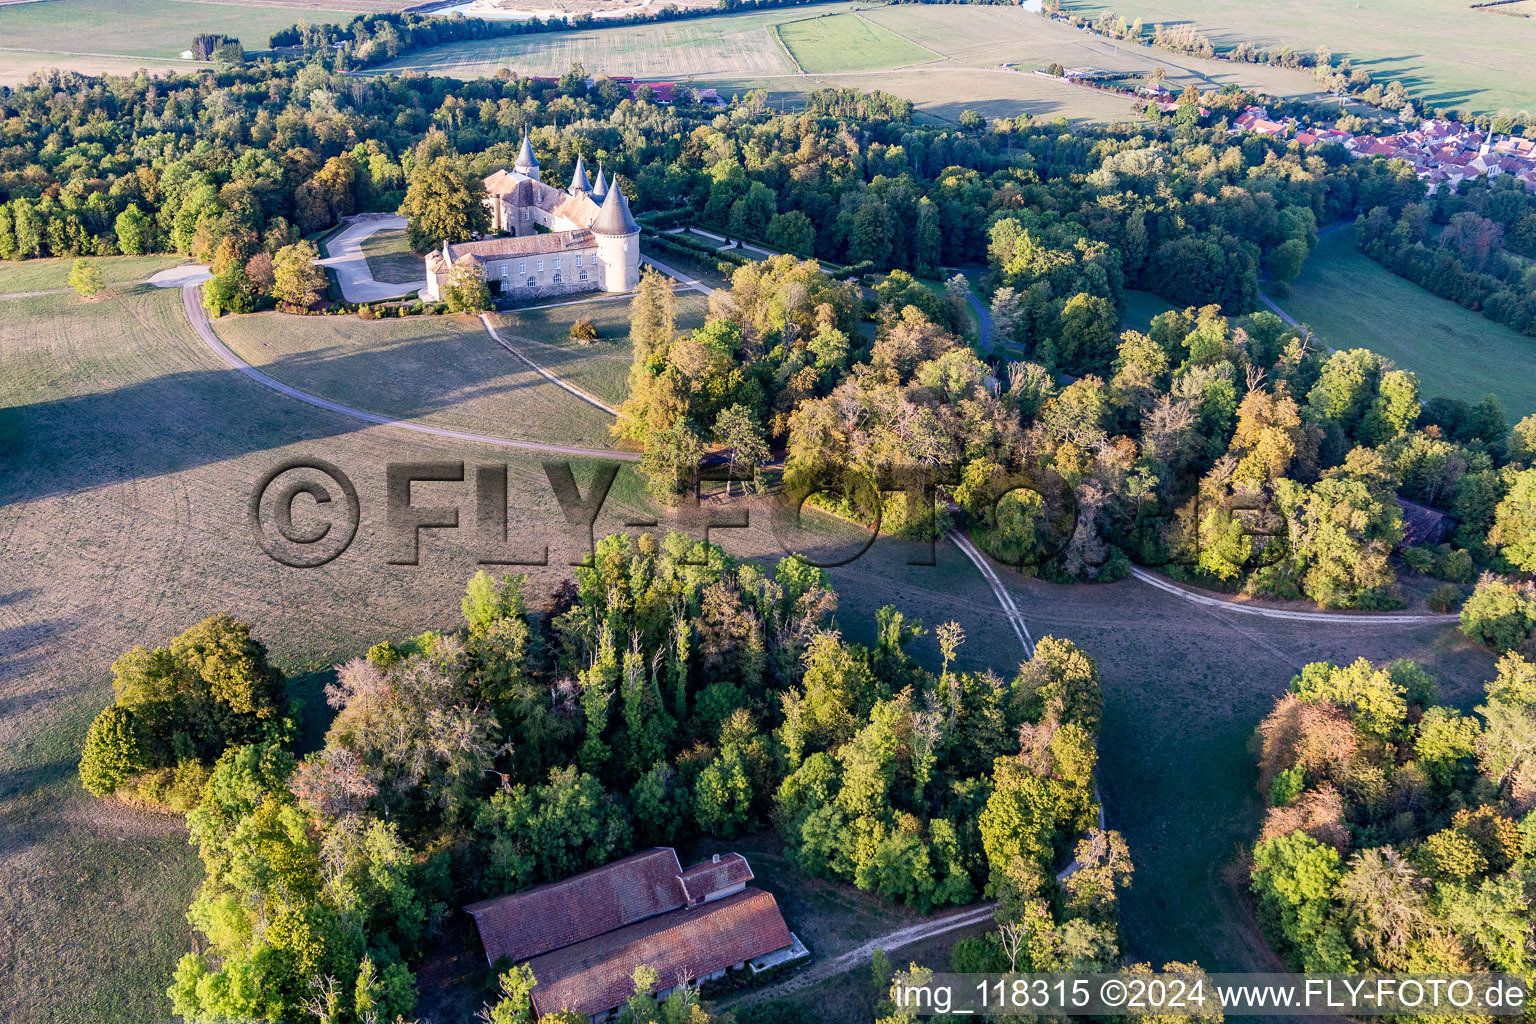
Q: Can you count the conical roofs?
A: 4